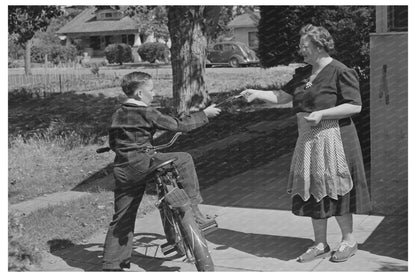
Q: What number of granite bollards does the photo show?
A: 0